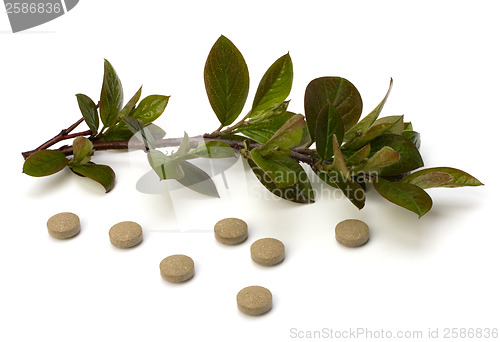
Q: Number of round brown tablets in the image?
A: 7